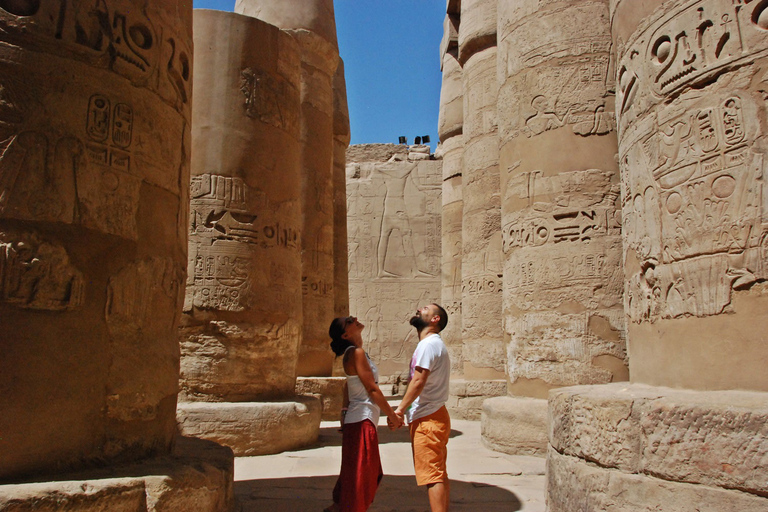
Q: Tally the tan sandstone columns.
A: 8